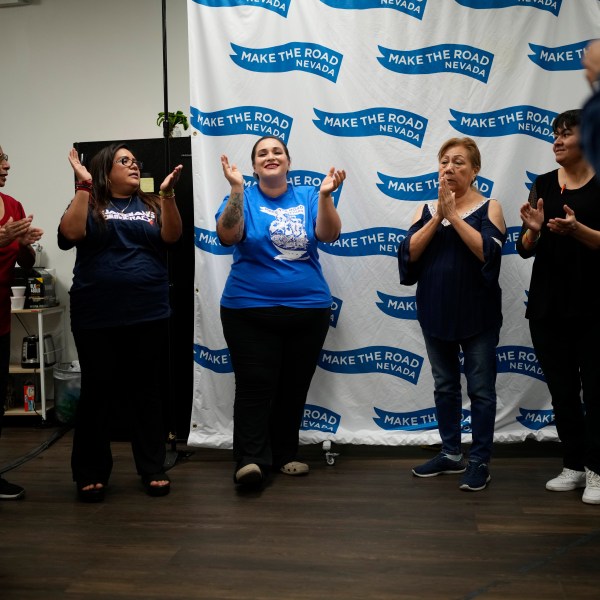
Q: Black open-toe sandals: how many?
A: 2